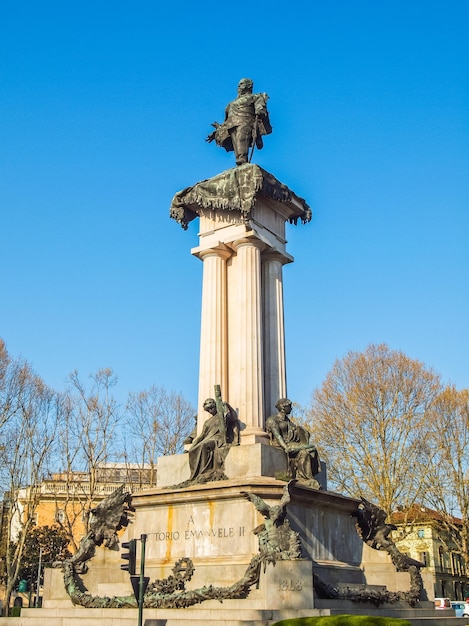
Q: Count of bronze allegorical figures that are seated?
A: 2